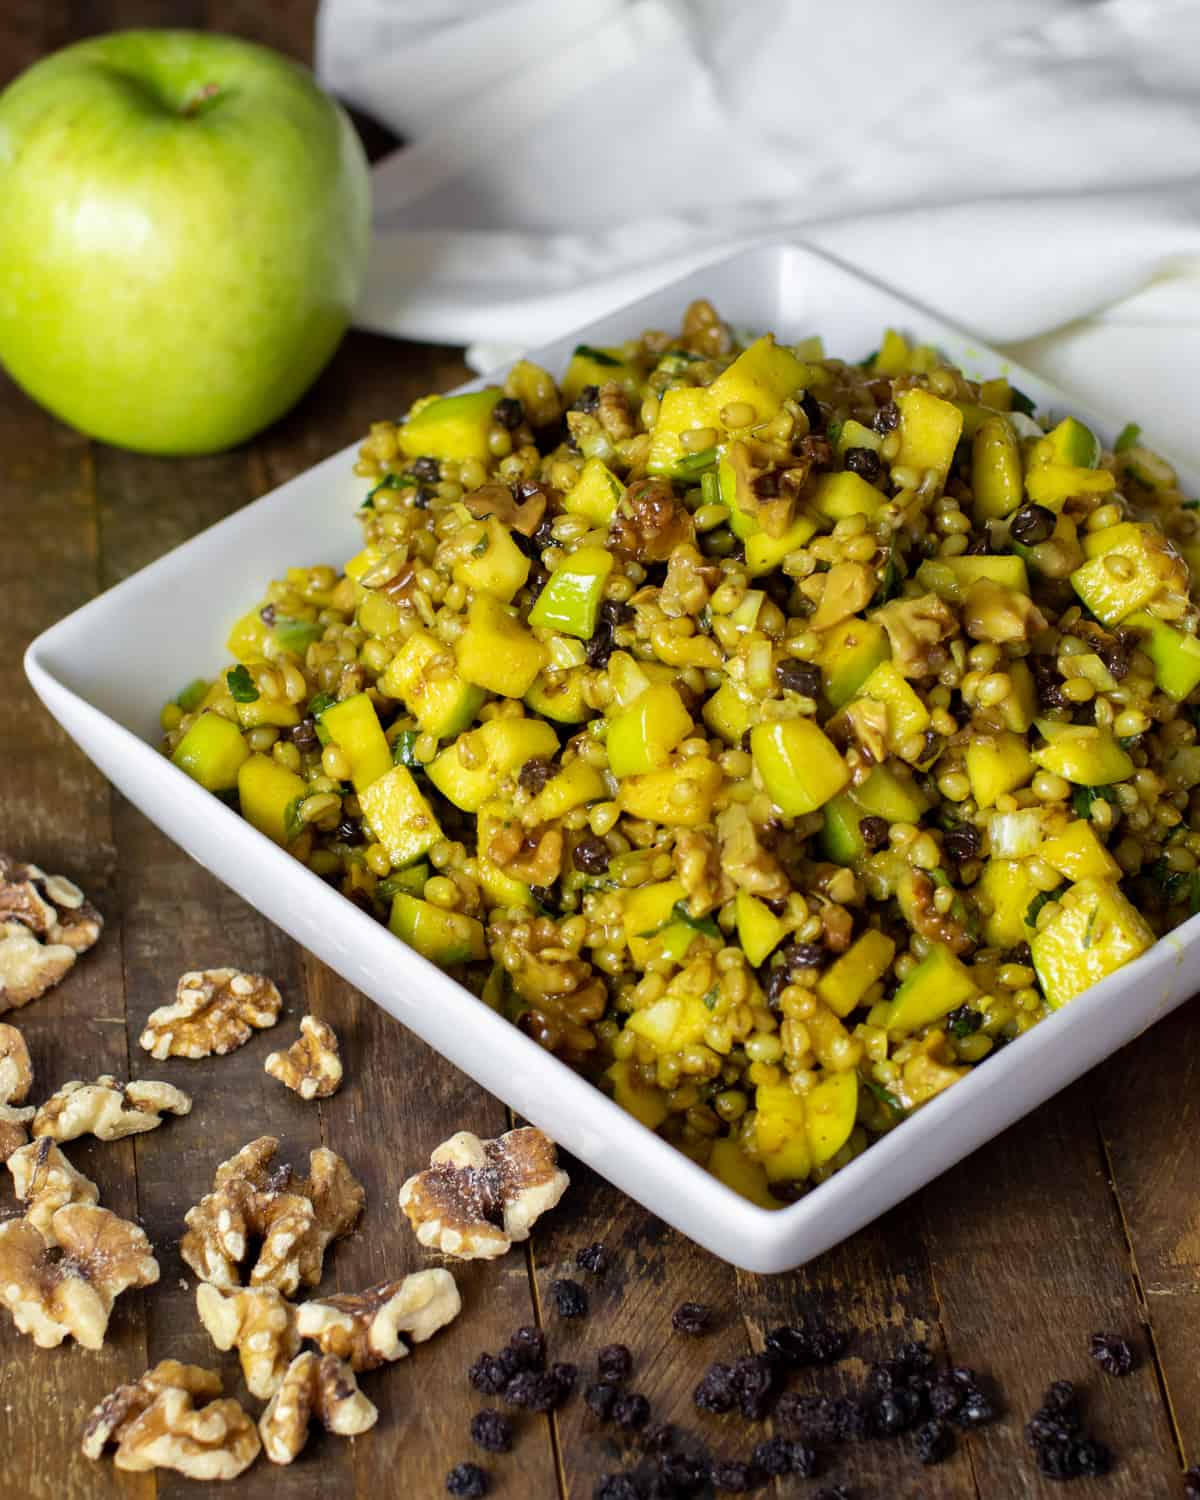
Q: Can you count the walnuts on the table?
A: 13